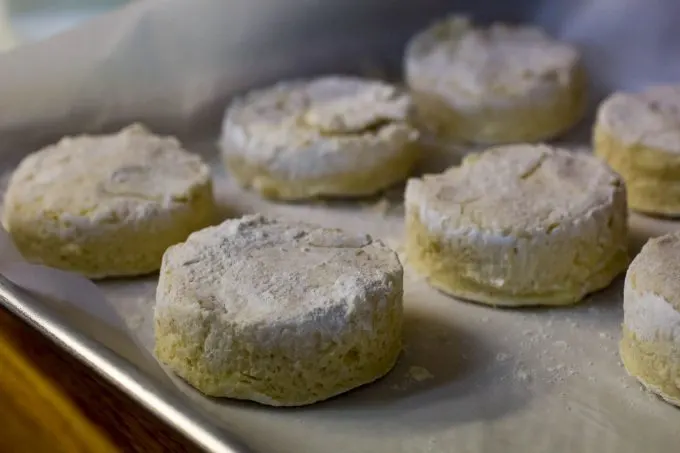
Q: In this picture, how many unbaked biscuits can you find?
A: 7